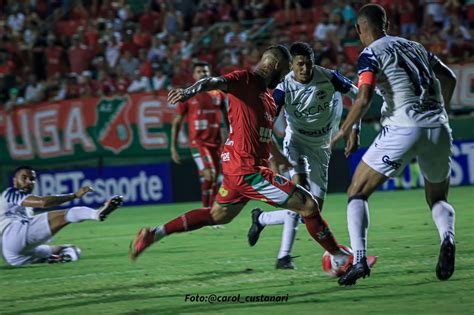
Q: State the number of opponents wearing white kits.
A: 3